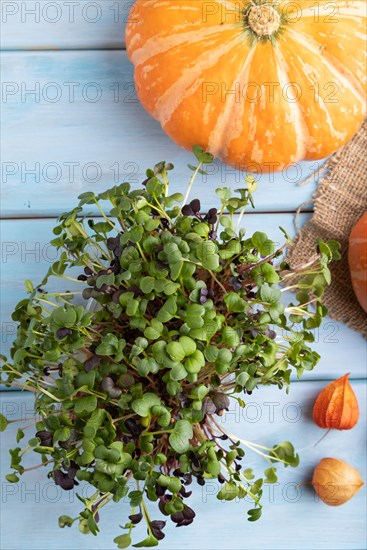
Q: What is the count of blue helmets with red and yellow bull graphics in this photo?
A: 0